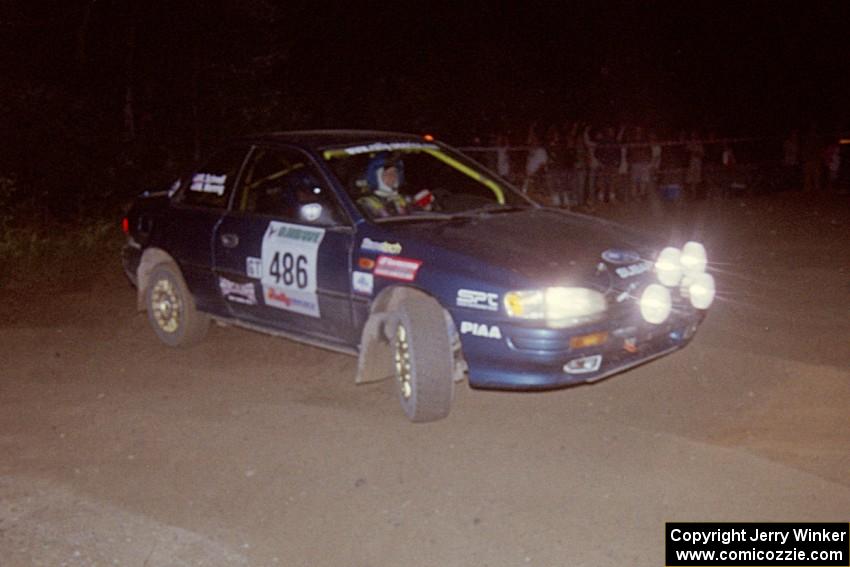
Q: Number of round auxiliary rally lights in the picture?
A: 4